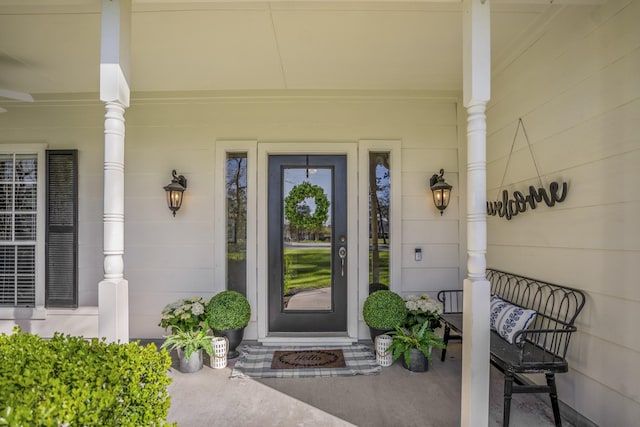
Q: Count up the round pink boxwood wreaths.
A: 0